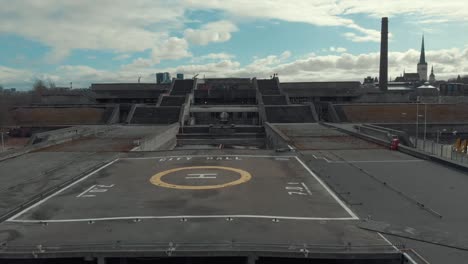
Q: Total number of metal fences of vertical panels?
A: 1